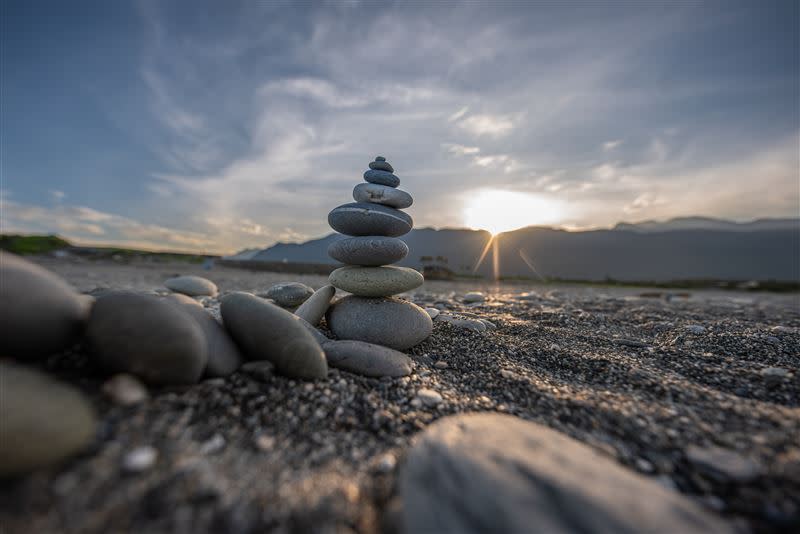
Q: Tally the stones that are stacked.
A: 8